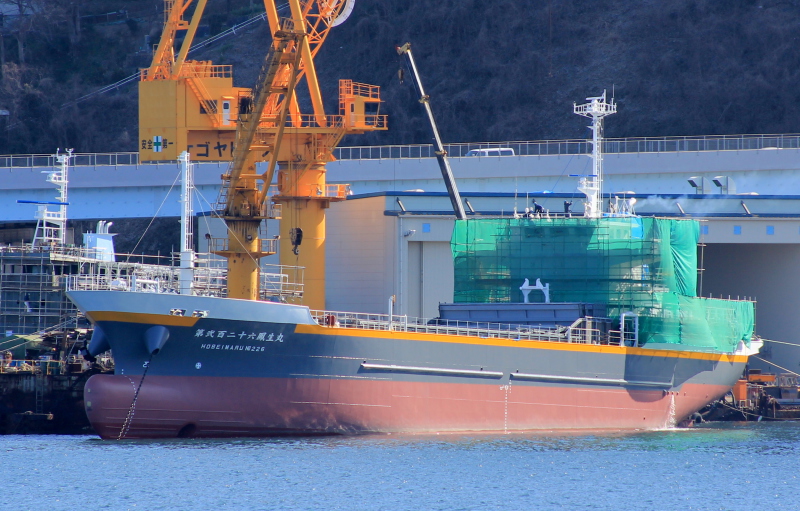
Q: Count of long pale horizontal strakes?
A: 2